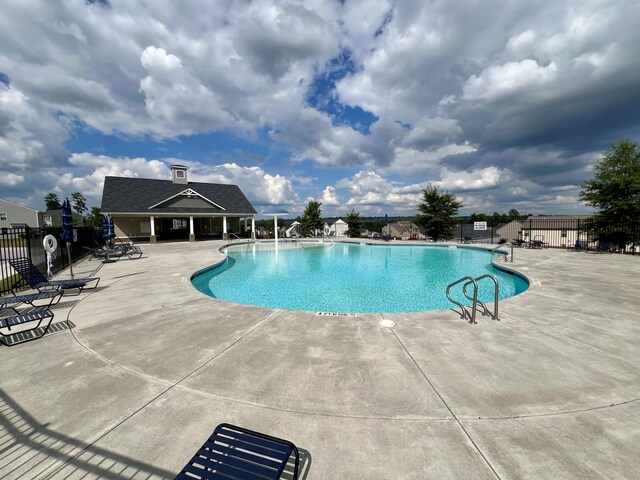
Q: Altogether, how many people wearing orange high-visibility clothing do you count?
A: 0